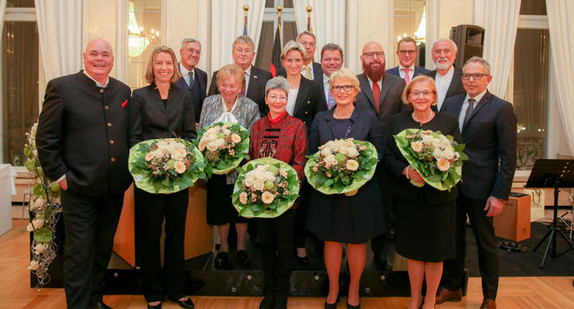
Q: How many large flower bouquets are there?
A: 5